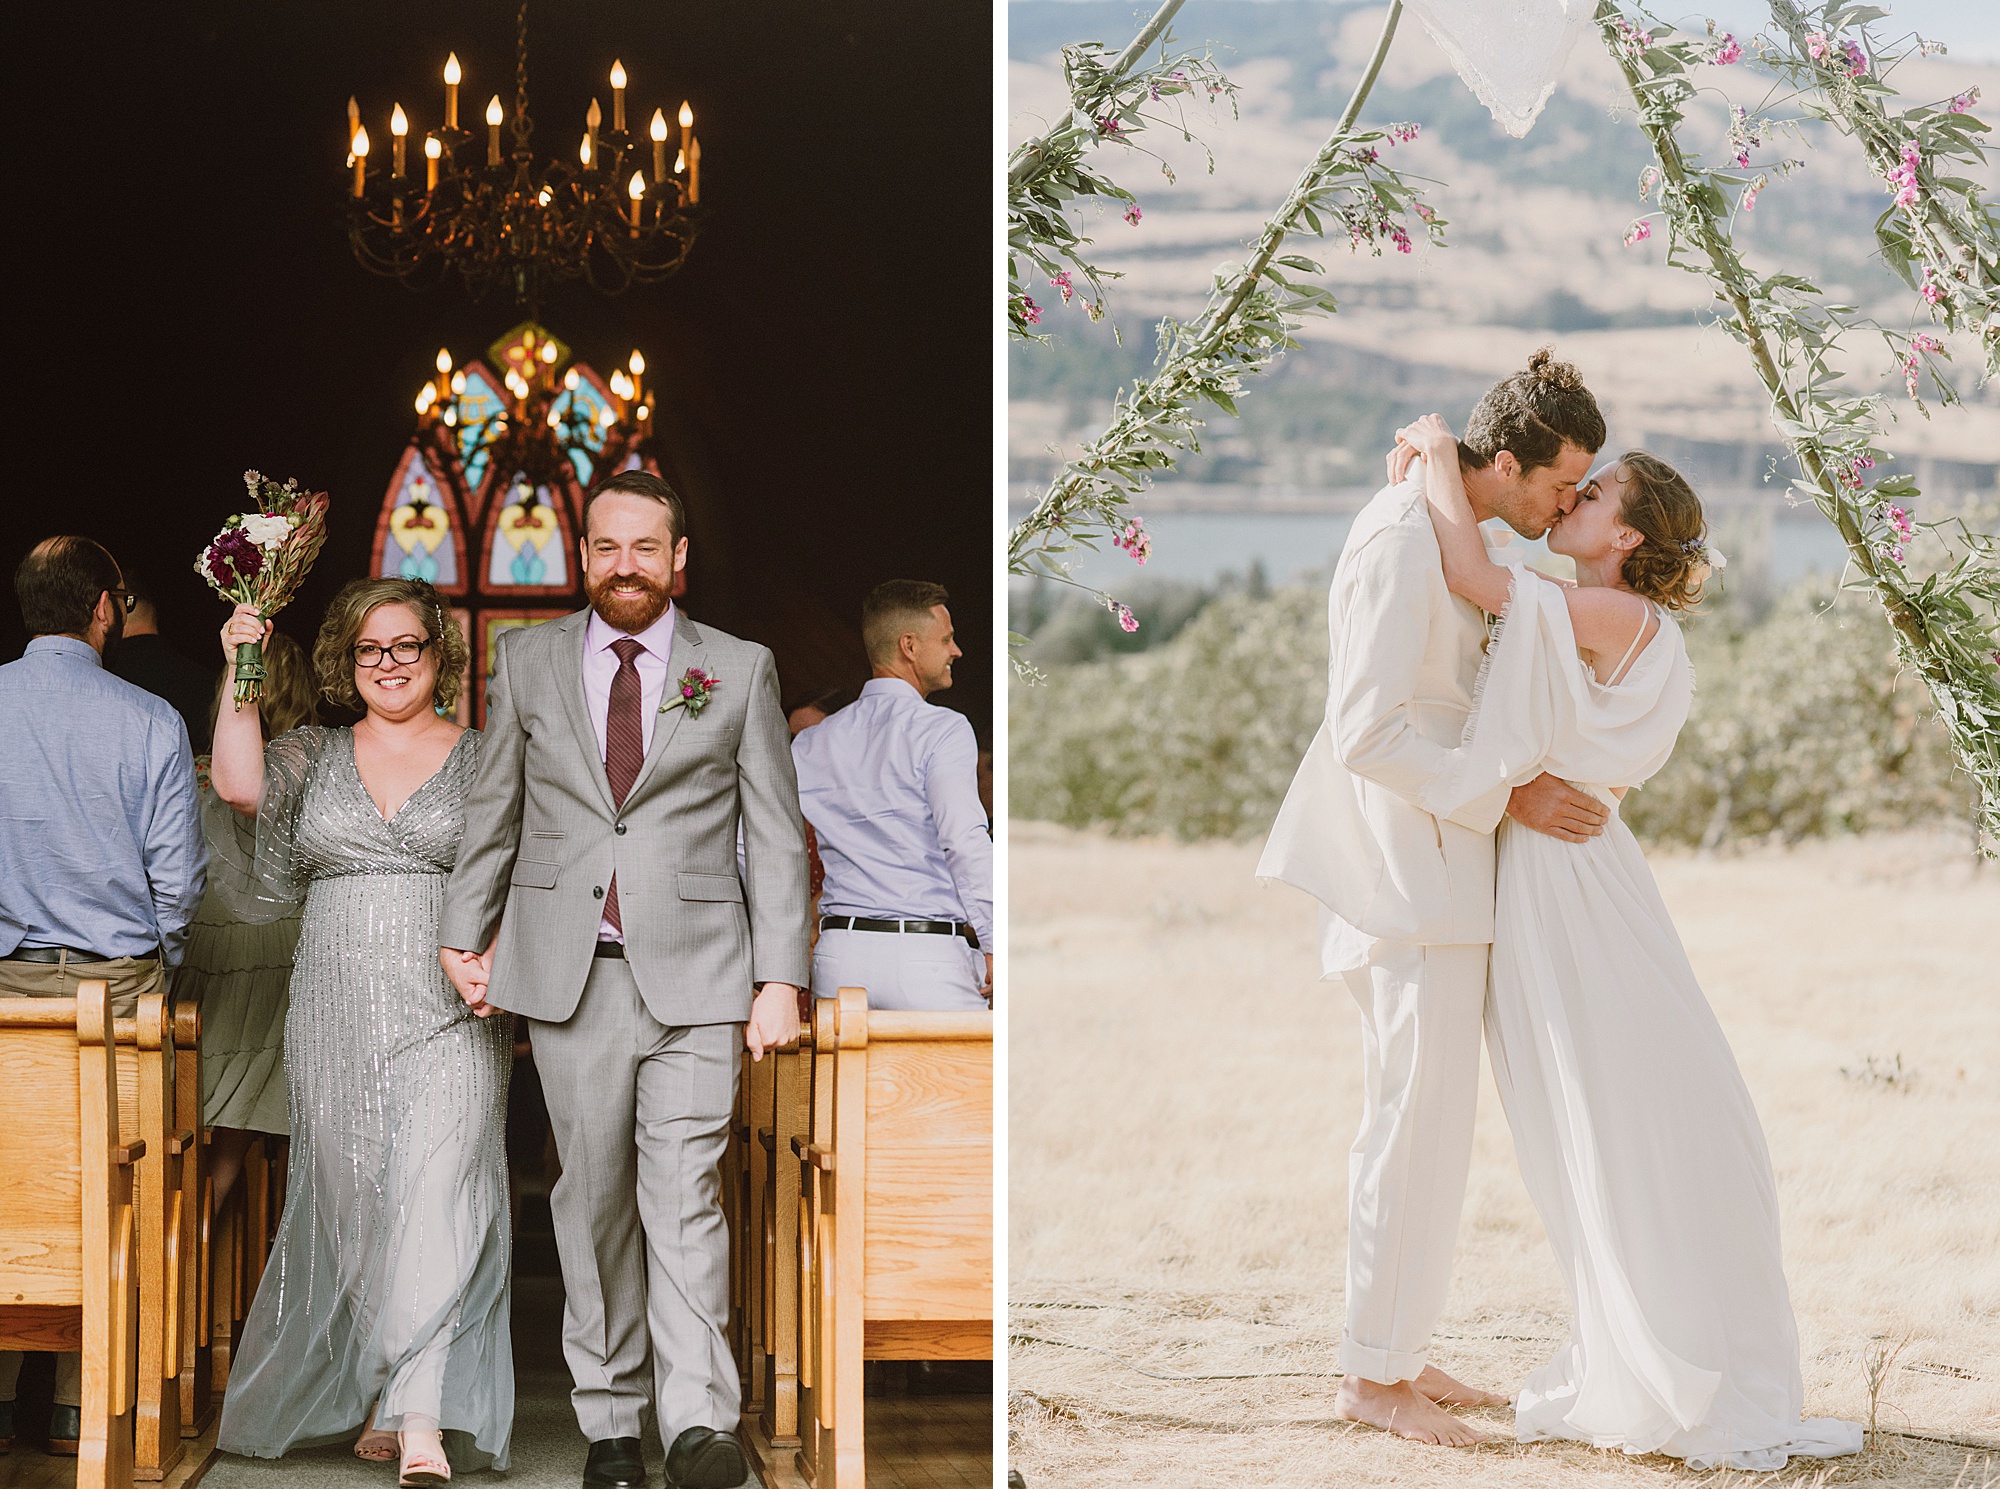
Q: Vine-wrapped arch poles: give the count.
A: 4